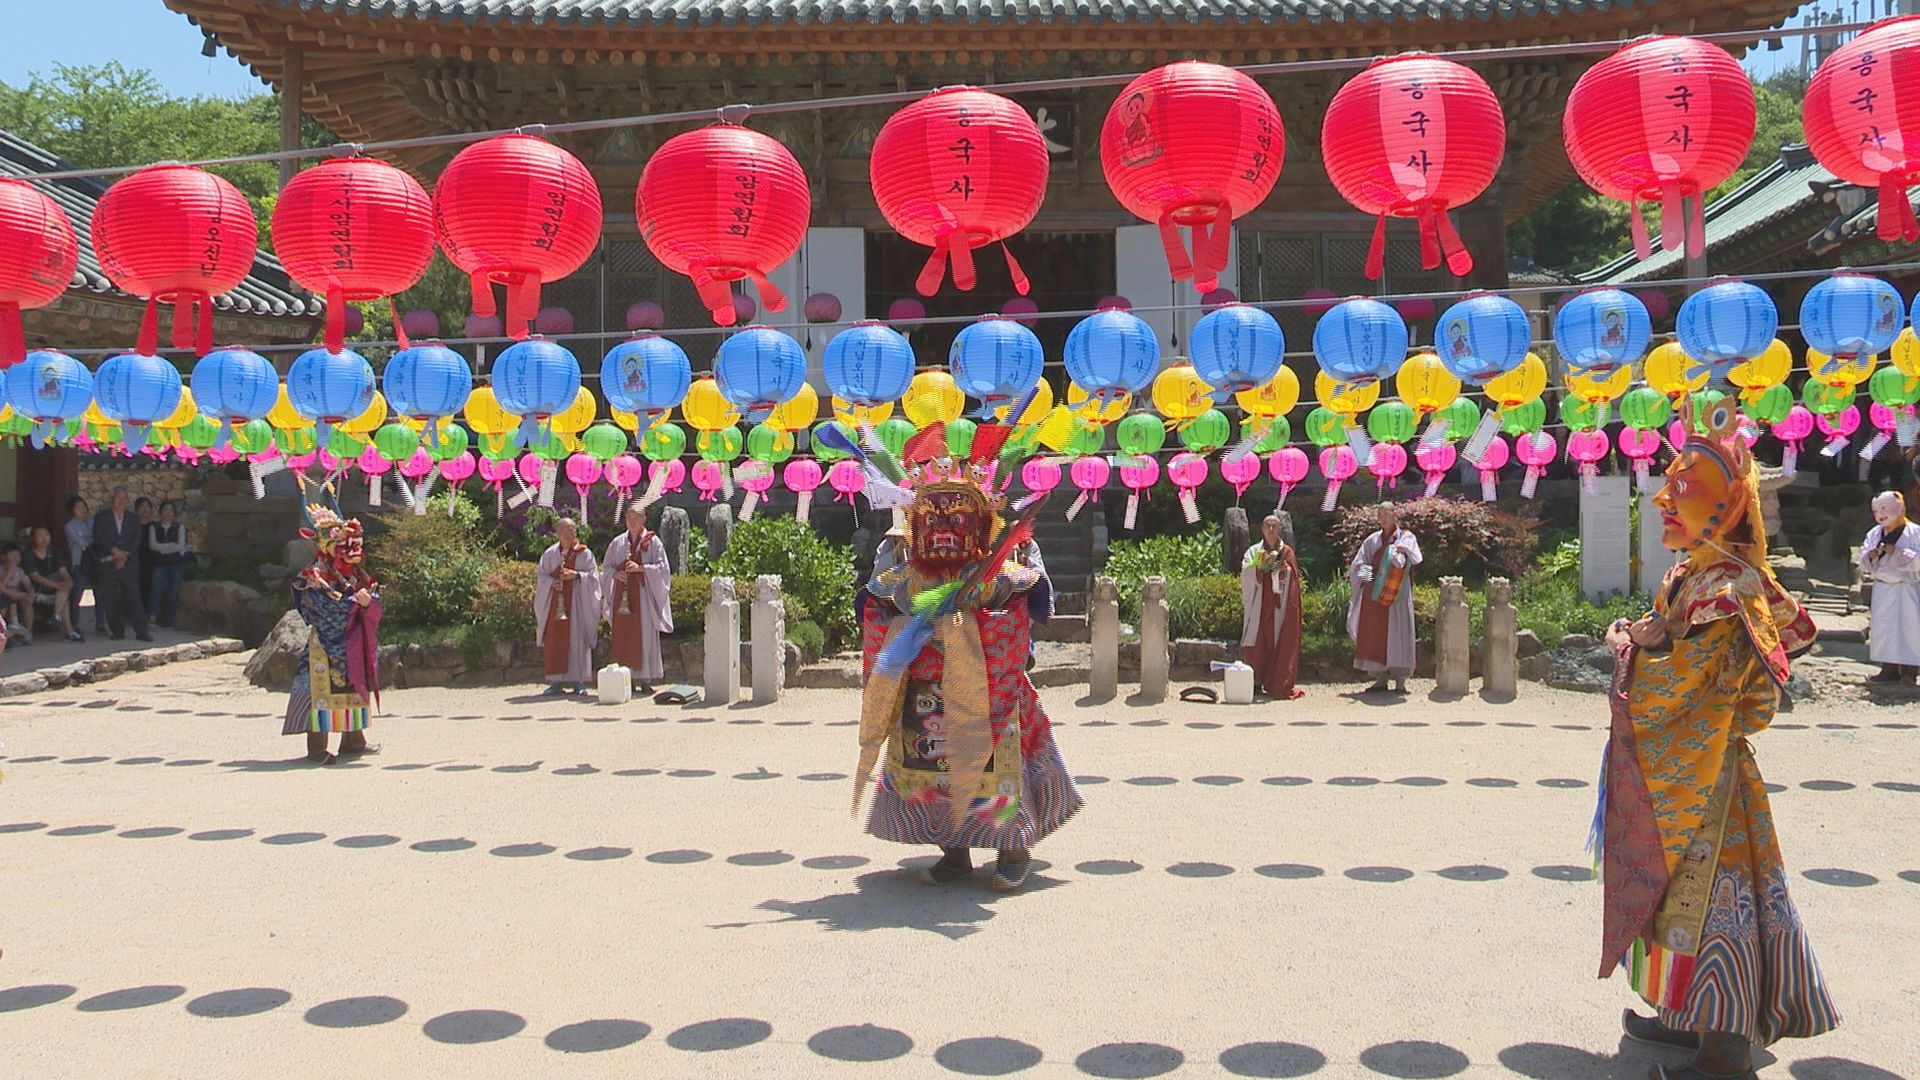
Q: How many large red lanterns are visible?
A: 10